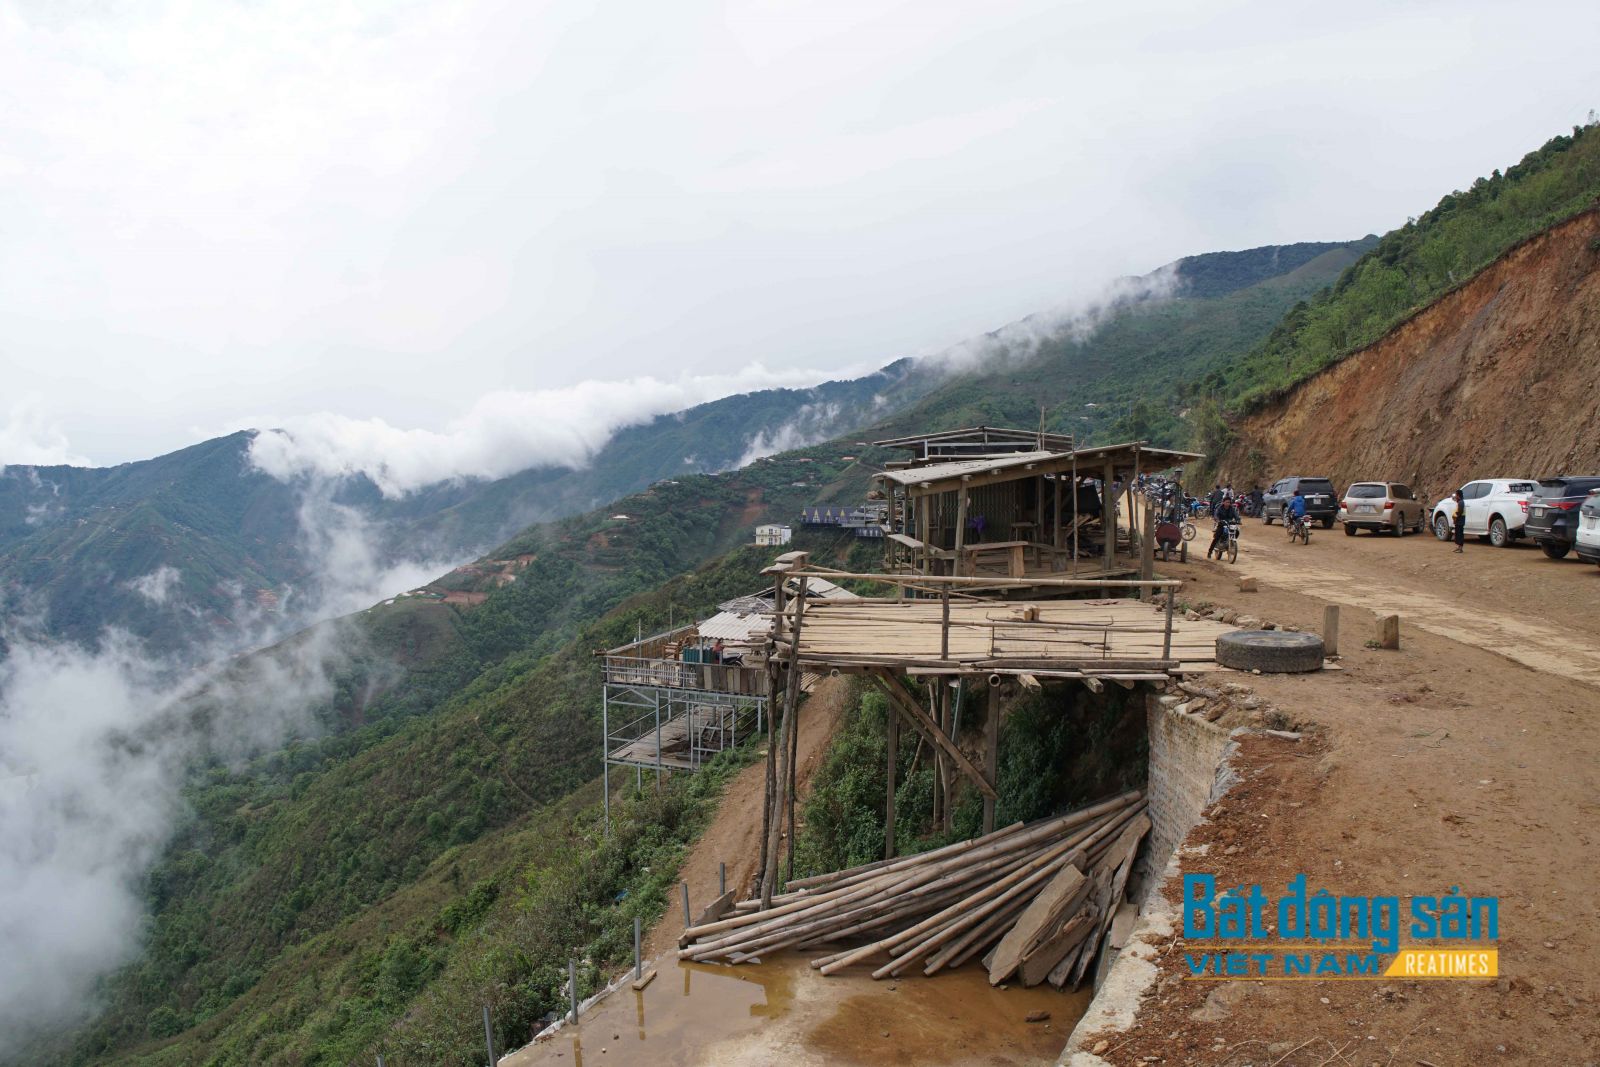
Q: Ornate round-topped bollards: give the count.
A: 0